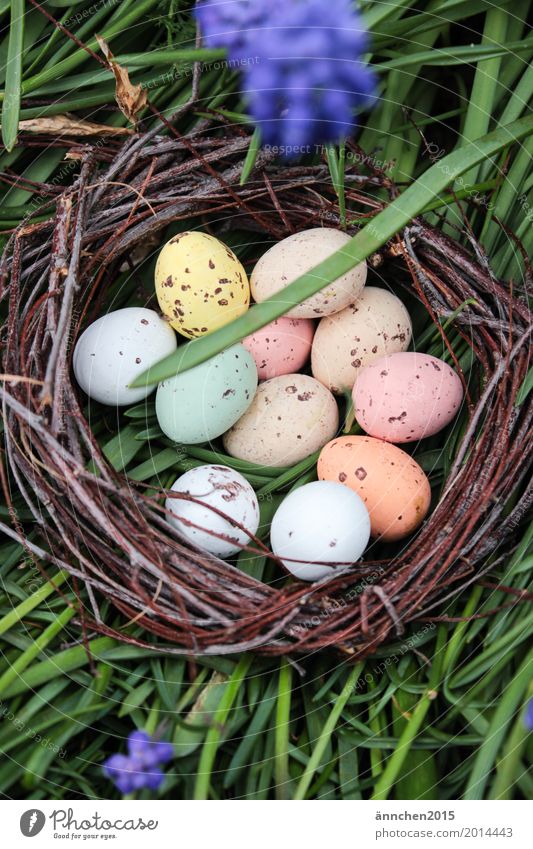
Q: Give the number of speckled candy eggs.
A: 11